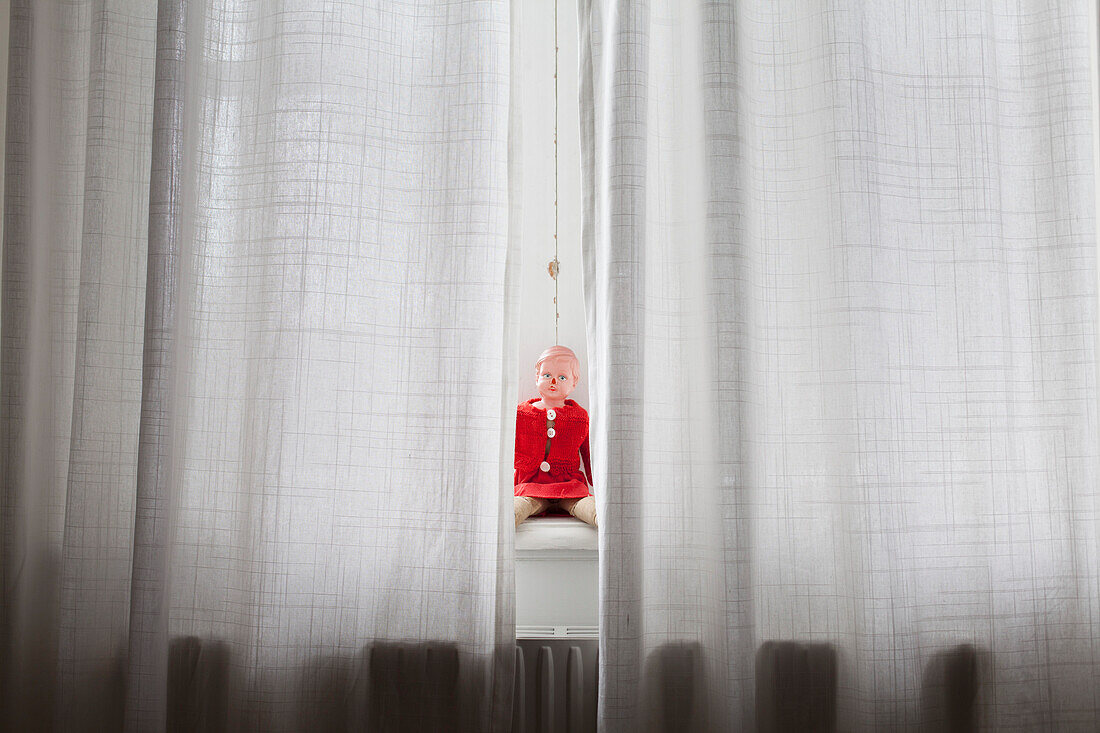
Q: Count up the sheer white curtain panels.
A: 2